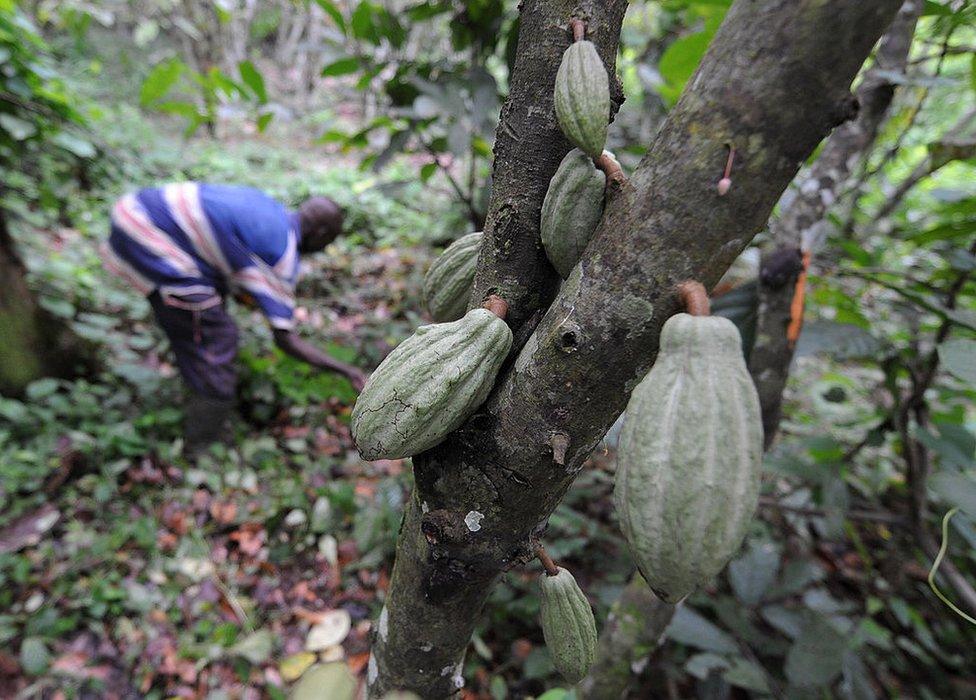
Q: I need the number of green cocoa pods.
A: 6